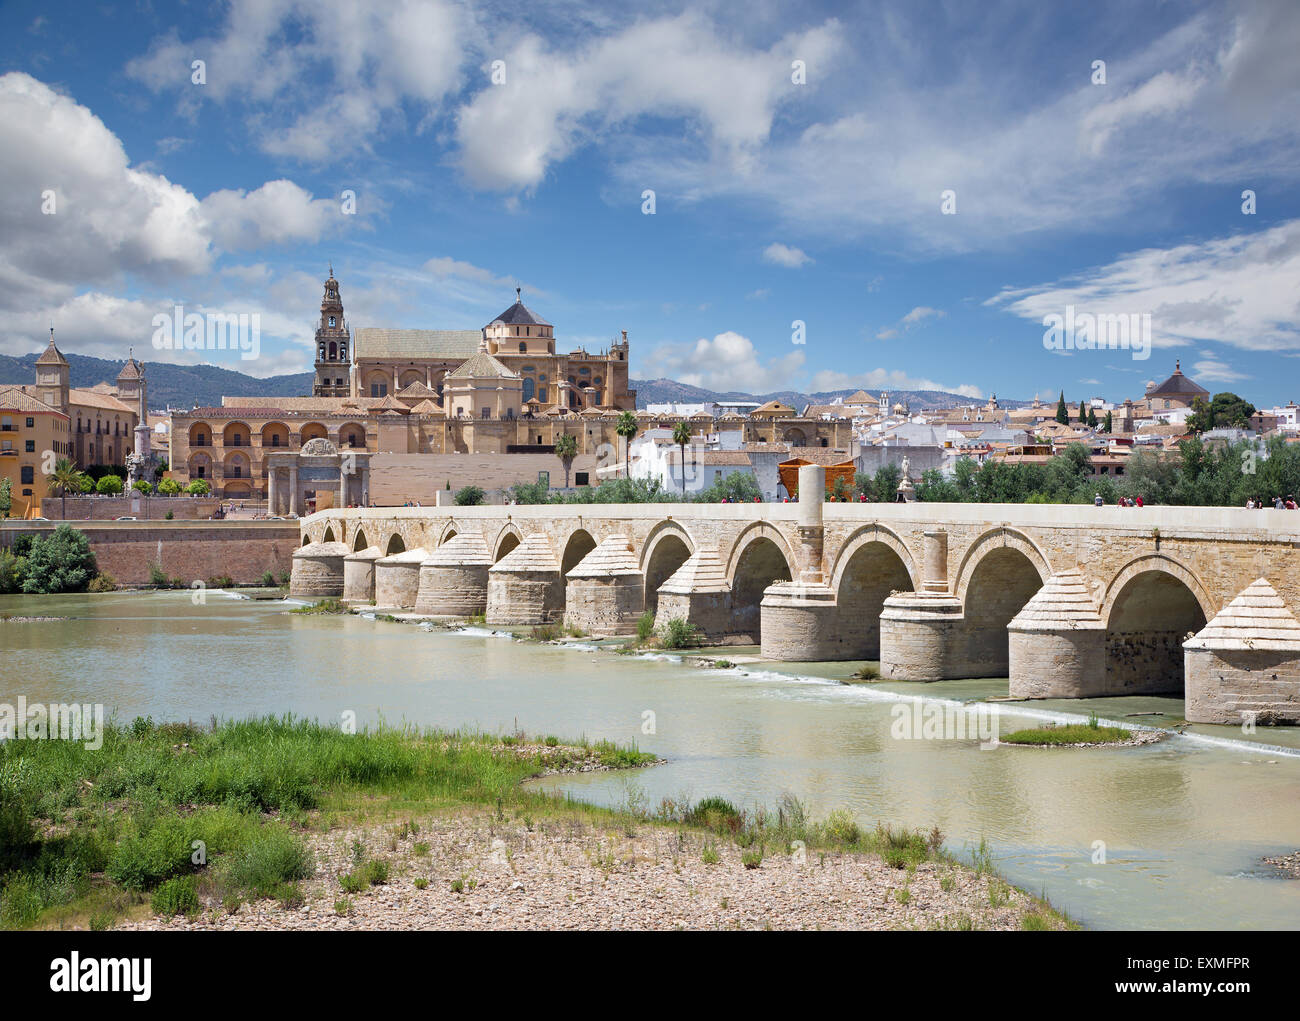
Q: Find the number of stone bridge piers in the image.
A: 11